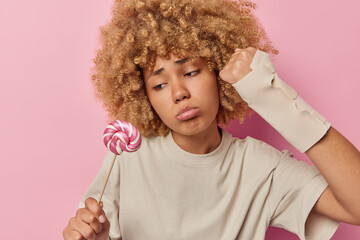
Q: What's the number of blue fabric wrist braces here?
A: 0